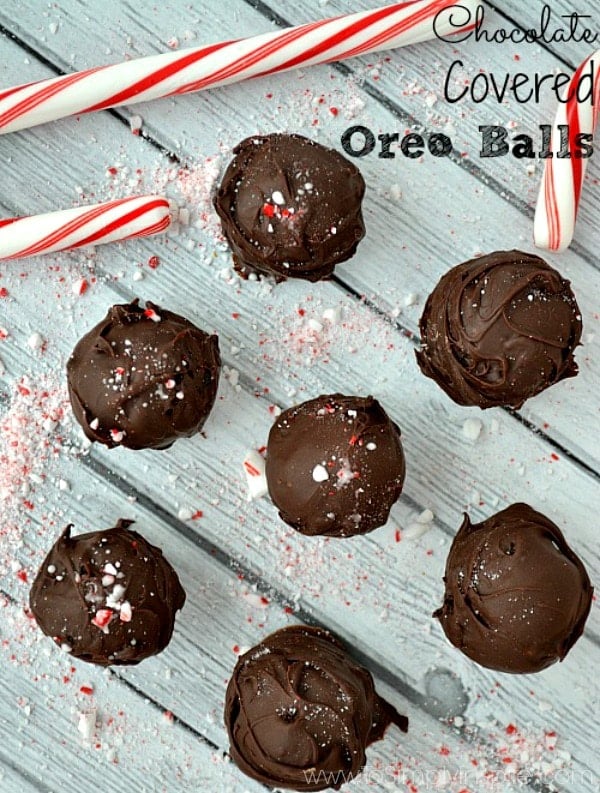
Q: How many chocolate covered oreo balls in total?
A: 7